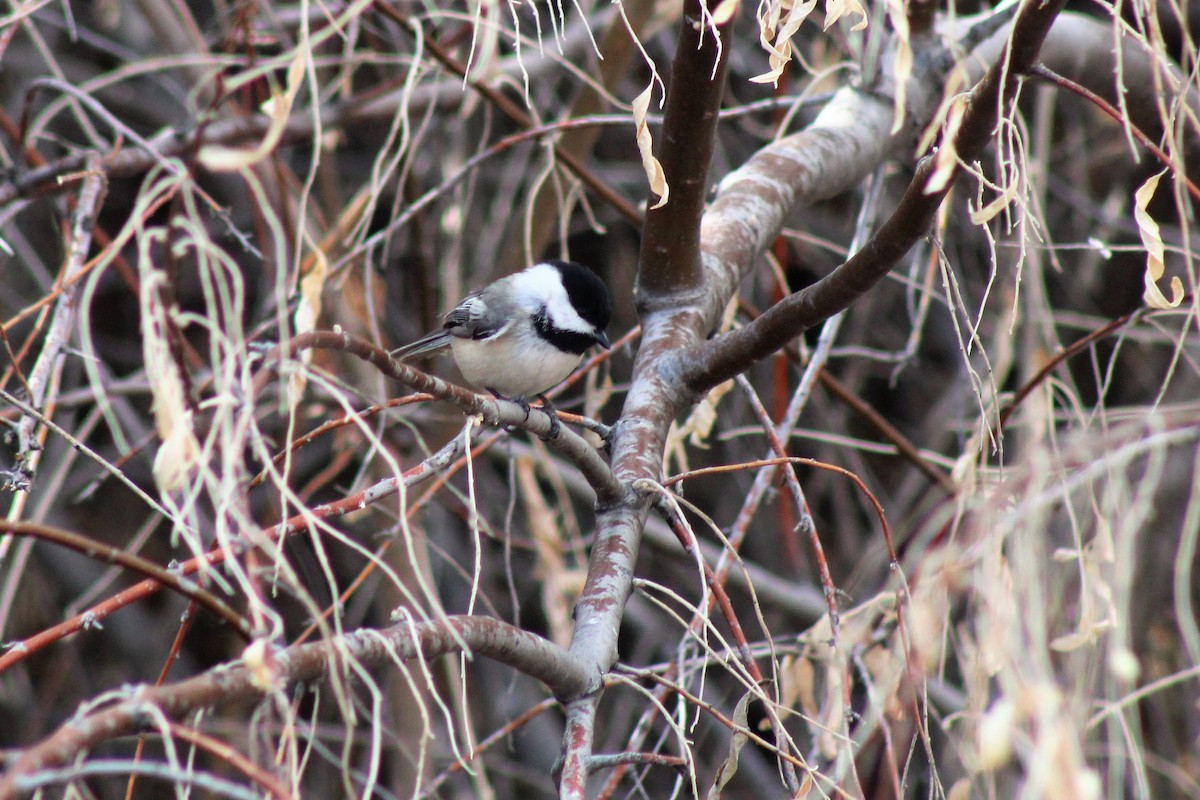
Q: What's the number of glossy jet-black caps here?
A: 1